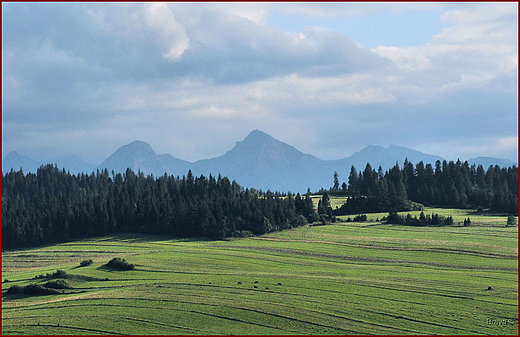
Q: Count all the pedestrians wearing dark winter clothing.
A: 0